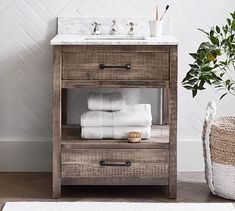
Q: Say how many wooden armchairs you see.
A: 0